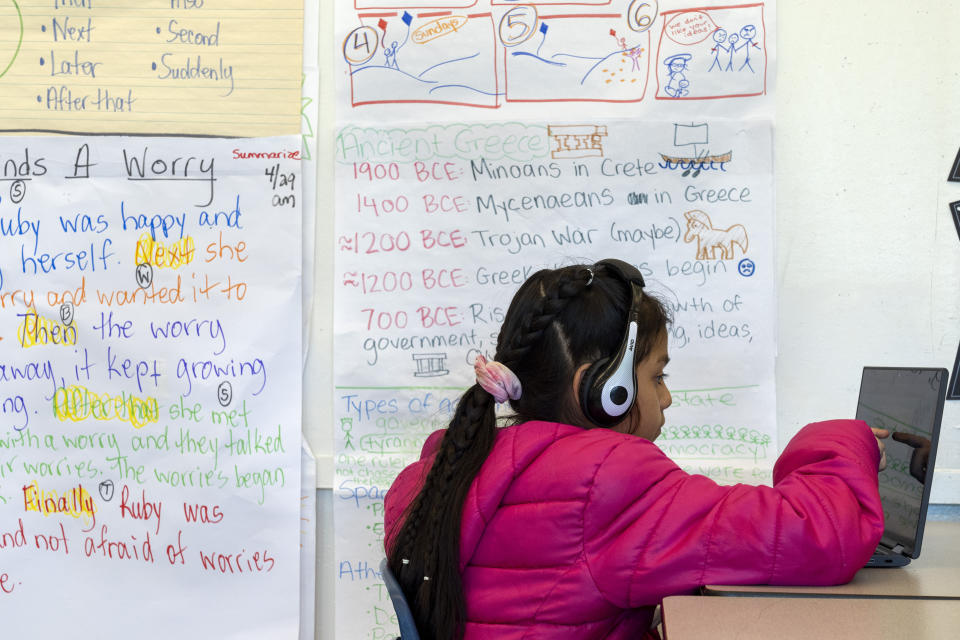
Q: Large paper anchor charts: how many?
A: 4